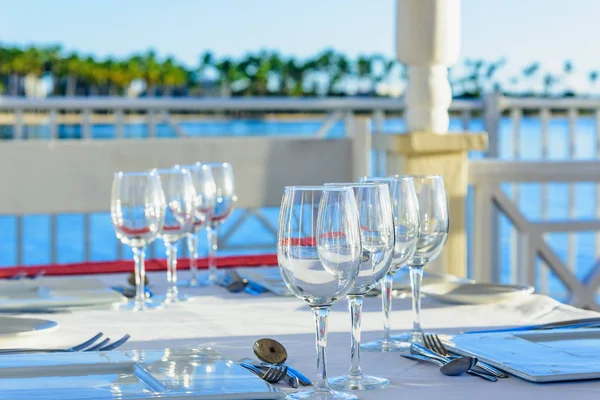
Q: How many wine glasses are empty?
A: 8